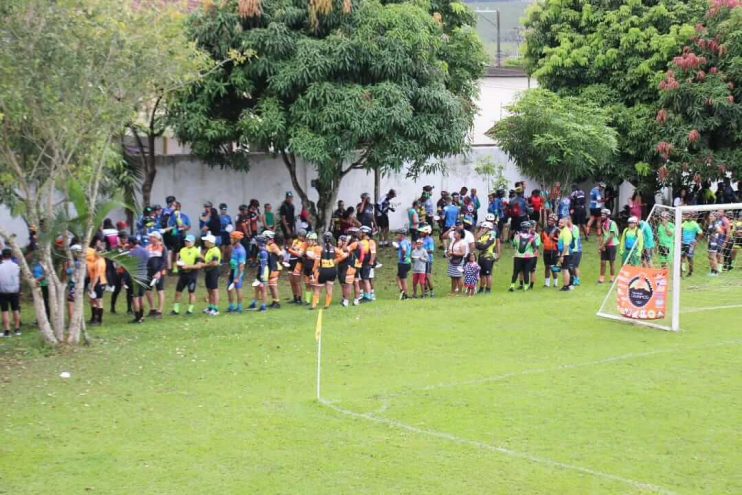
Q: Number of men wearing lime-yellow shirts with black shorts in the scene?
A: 2